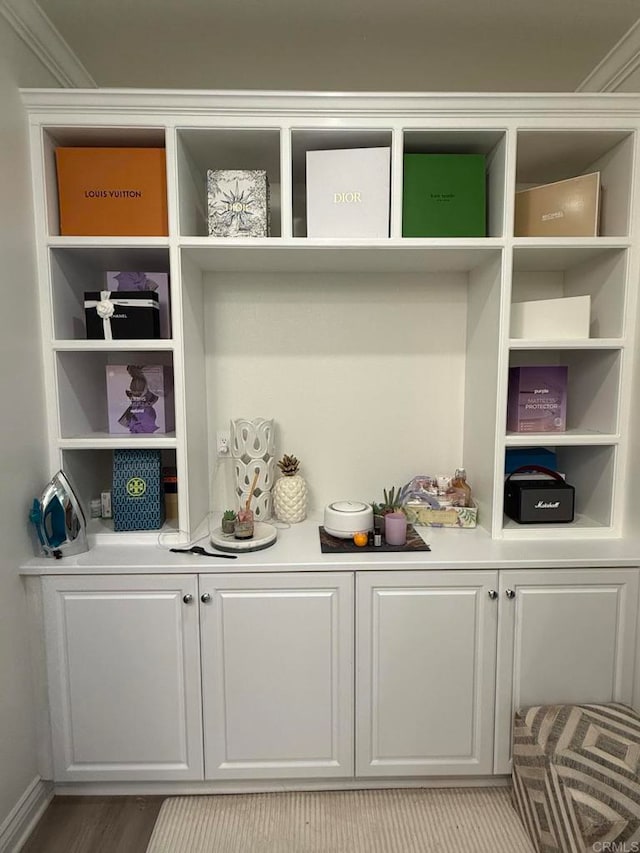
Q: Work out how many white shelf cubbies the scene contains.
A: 11